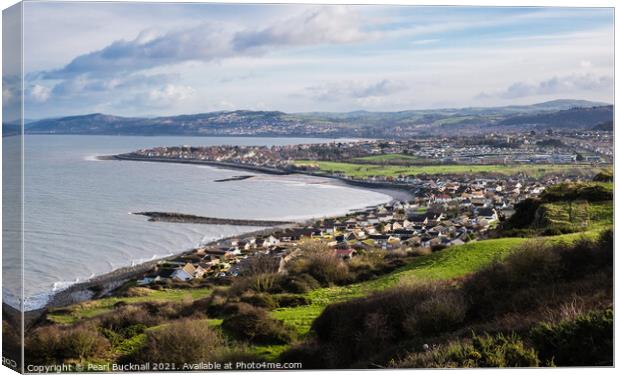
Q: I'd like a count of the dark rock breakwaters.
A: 2